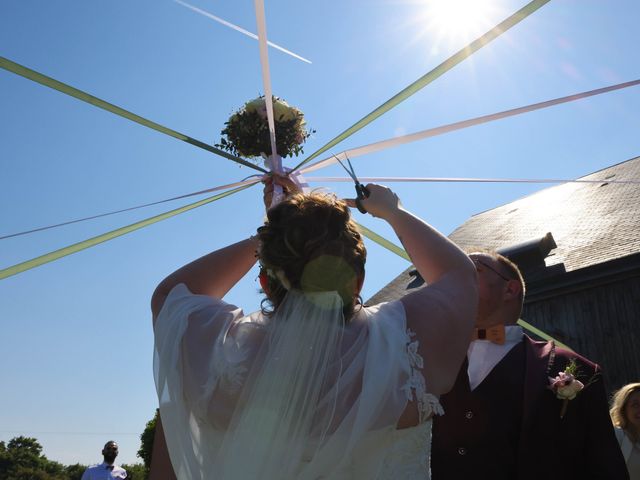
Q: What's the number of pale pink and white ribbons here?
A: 4